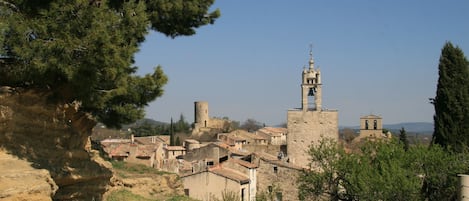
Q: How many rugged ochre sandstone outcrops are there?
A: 1